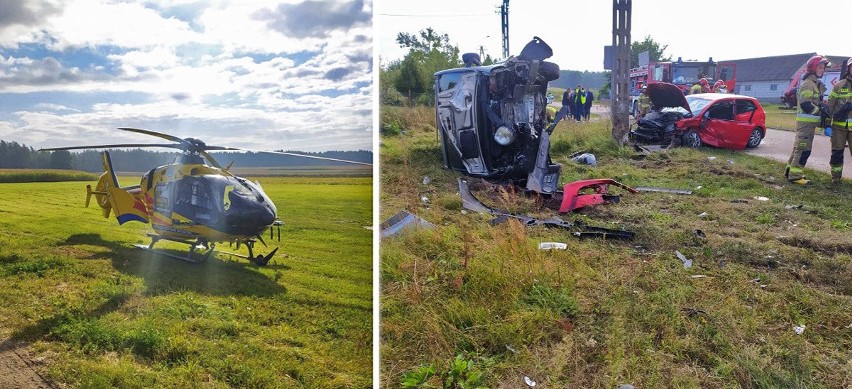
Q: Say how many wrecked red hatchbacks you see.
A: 1